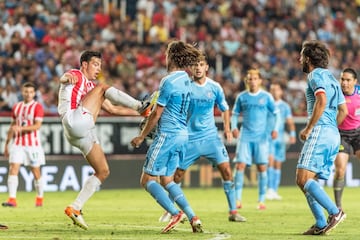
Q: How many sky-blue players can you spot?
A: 5